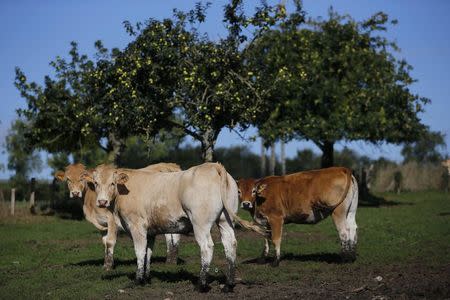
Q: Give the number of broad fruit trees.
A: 3